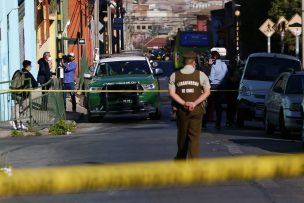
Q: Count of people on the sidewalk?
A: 3